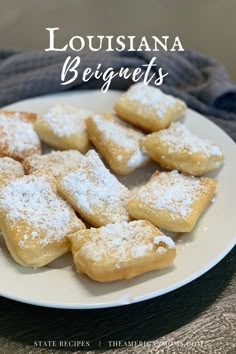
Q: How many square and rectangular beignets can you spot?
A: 11